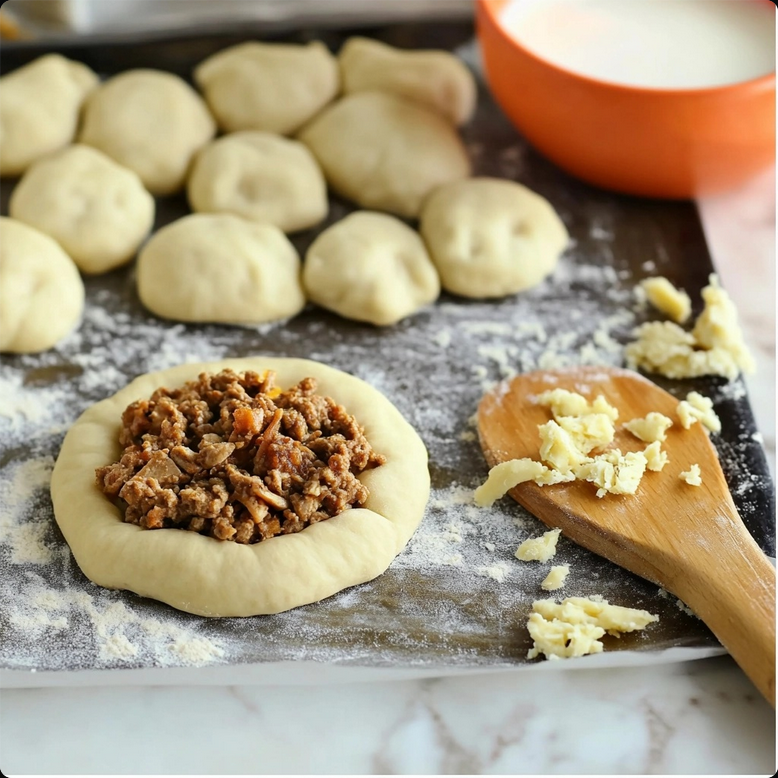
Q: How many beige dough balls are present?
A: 11